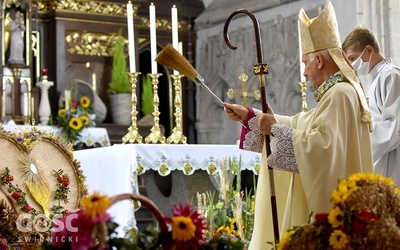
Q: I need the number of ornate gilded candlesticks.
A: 4